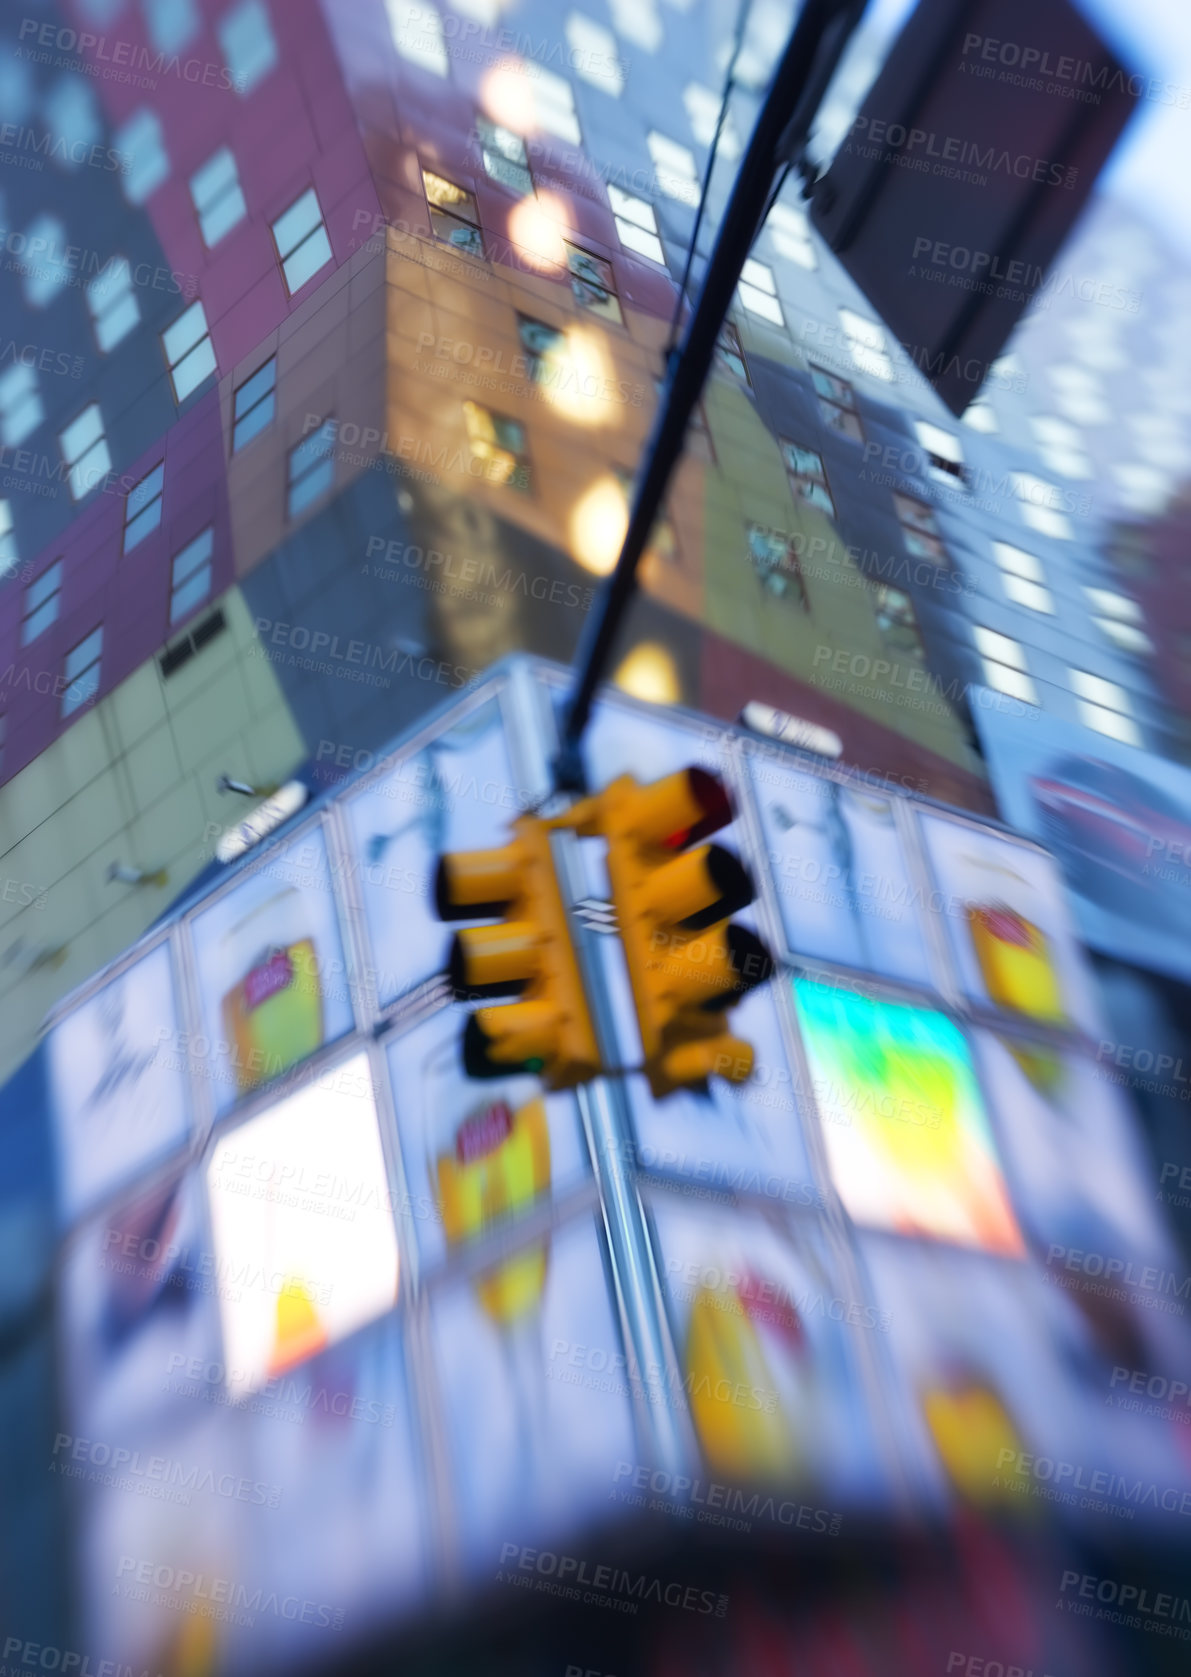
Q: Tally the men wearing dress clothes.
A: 0